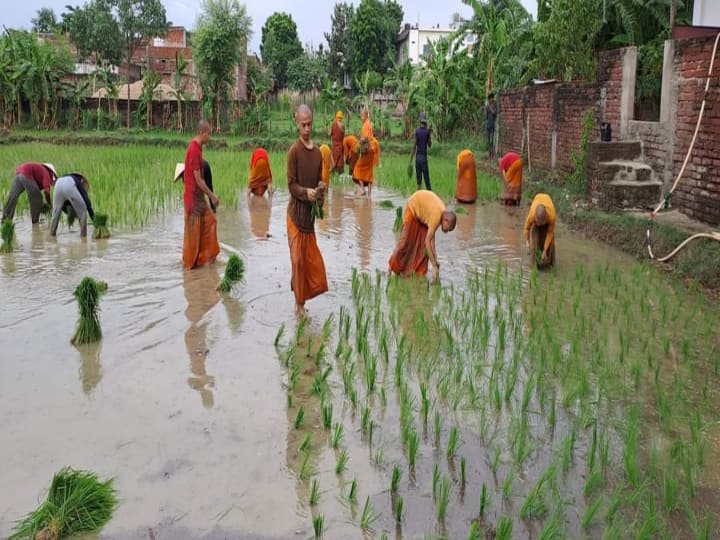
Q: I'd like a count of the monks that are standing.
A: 4